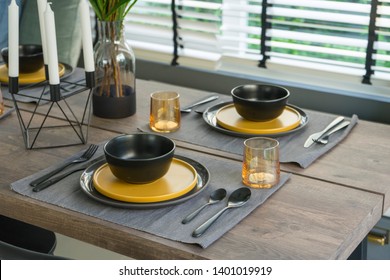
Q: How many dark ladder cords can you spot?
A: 3